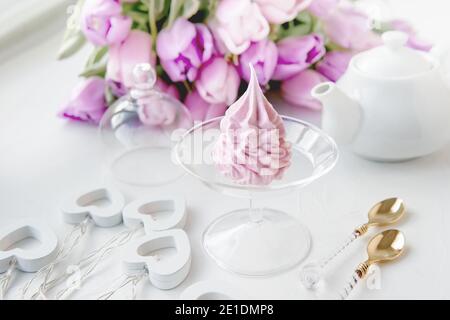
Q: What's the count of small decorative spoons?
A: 2